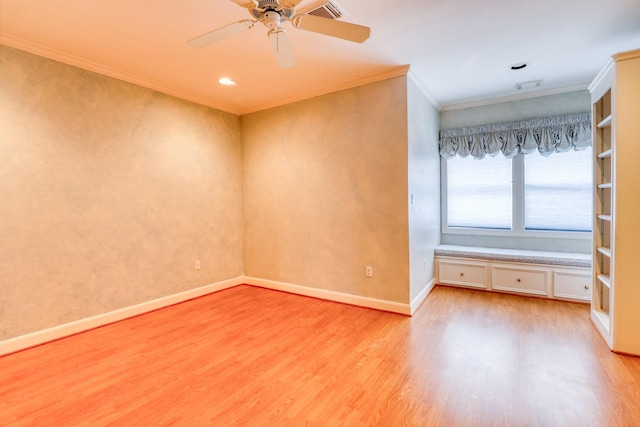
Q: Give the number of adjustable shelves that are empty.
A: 6